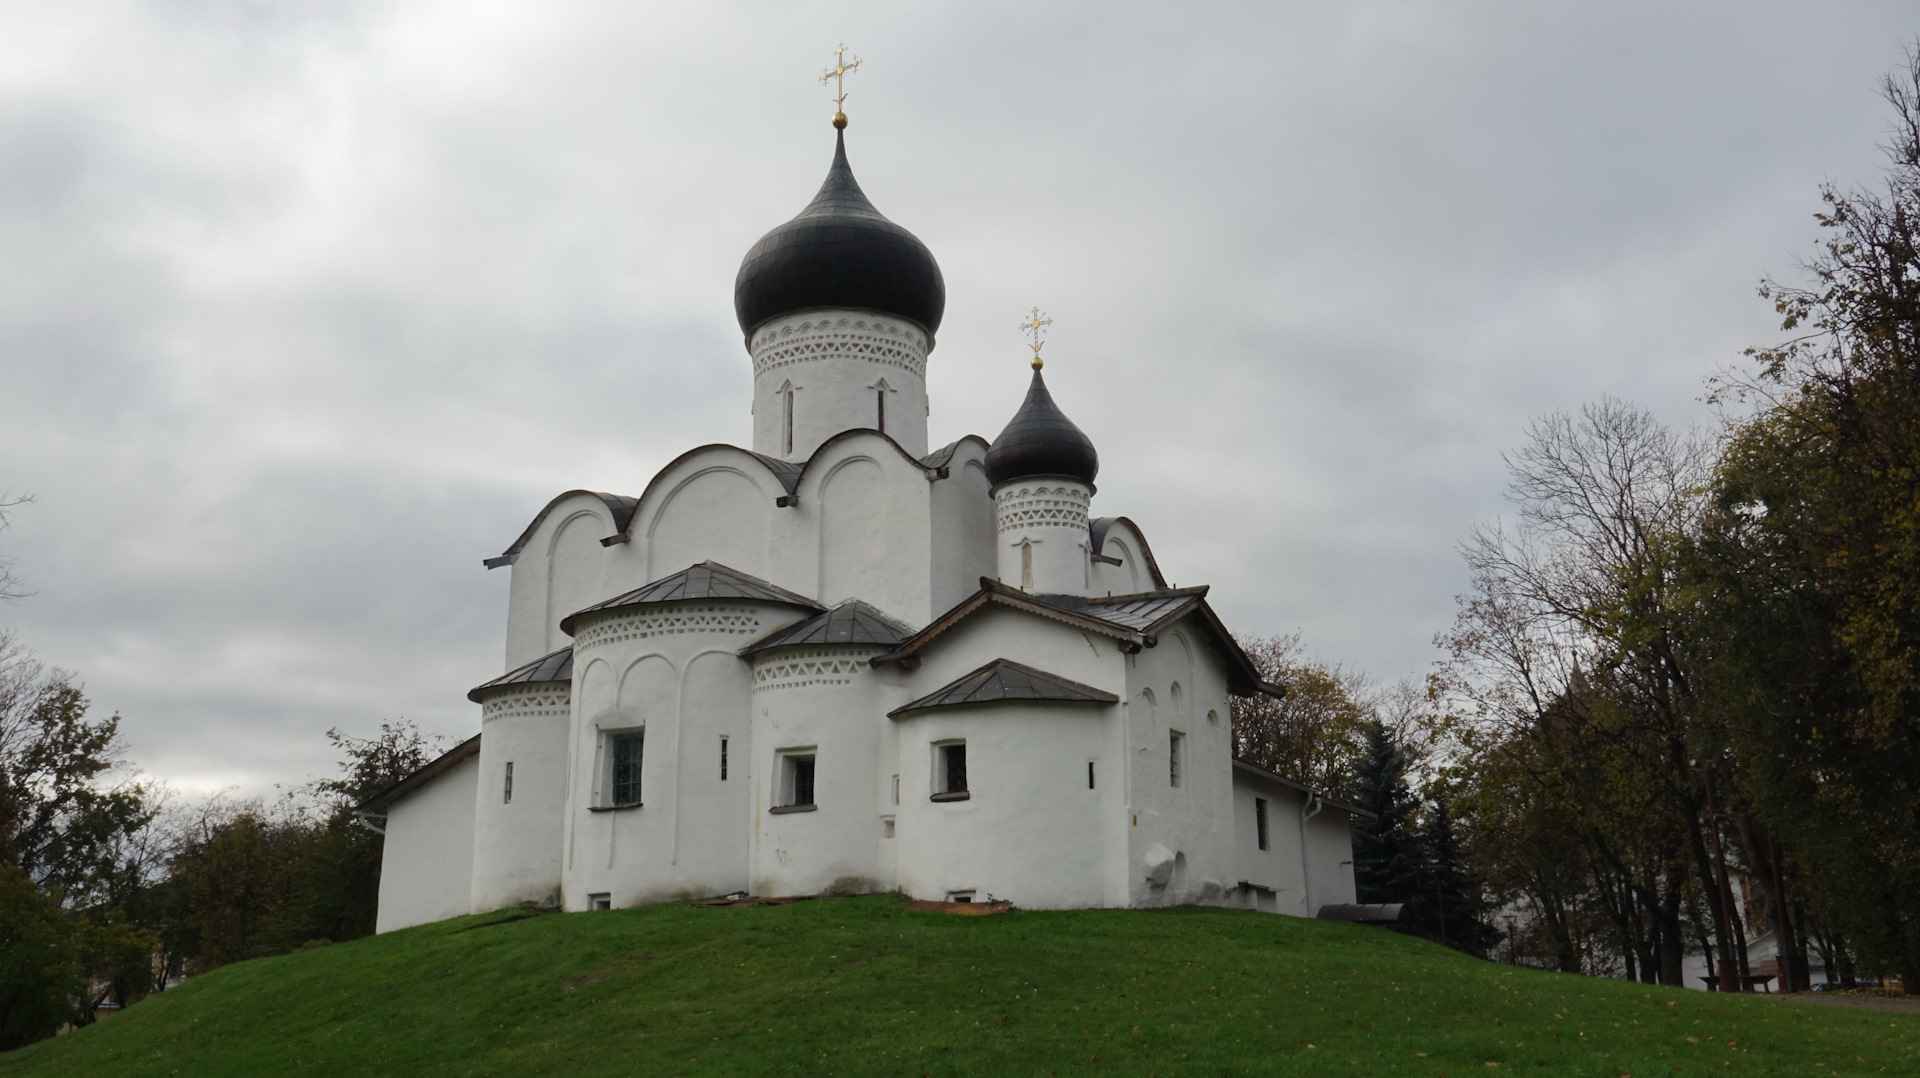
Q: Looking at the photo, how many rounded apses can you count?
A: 4